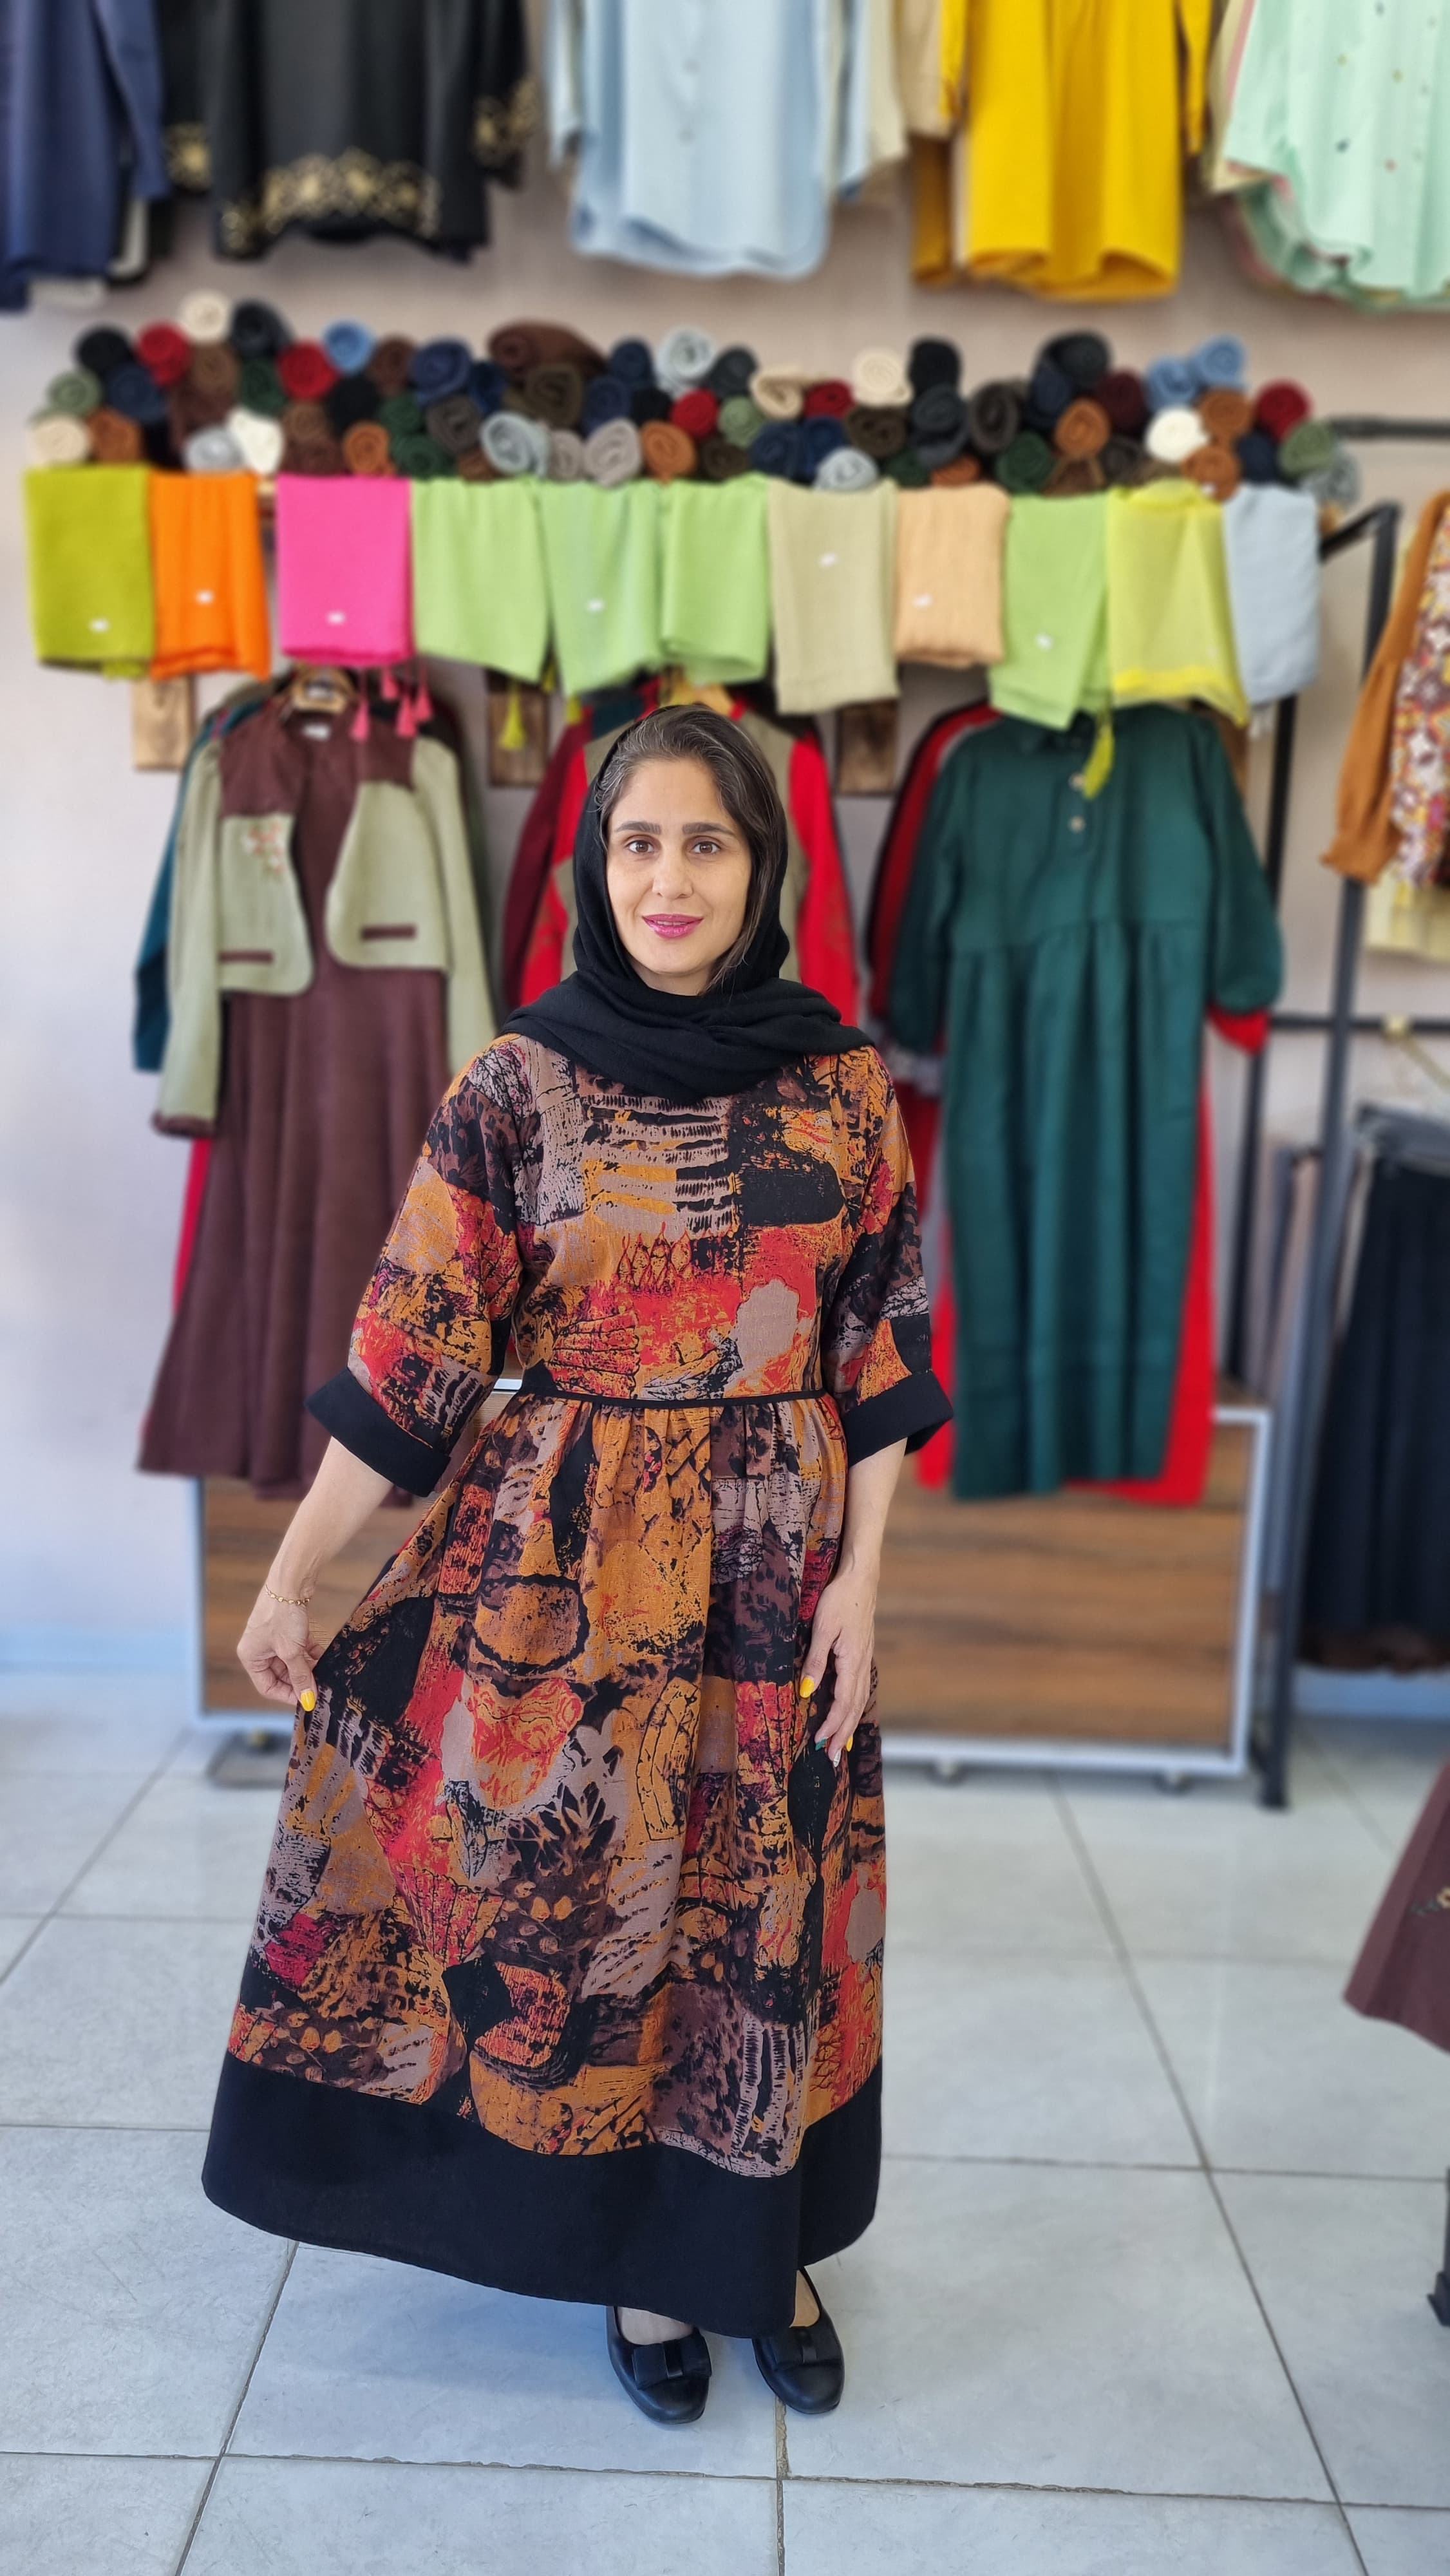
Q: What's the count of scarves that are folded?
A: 11